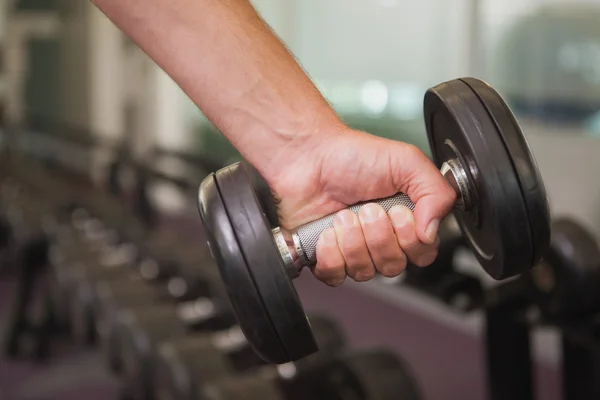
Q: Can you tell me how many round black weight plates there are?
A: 4